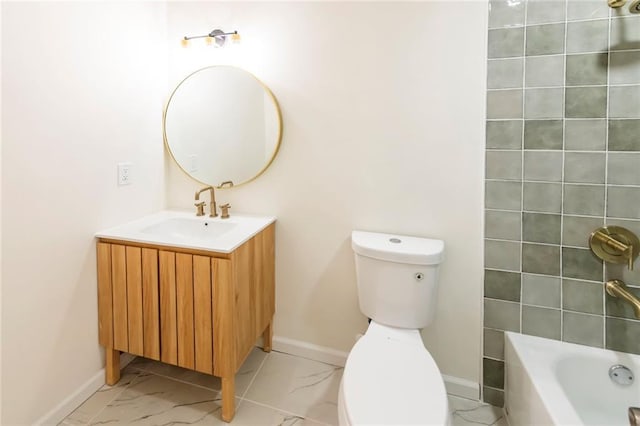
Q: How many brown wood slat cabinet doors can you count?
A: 2